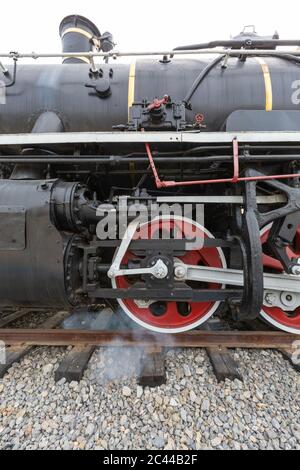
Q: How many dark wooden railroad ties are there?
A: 5